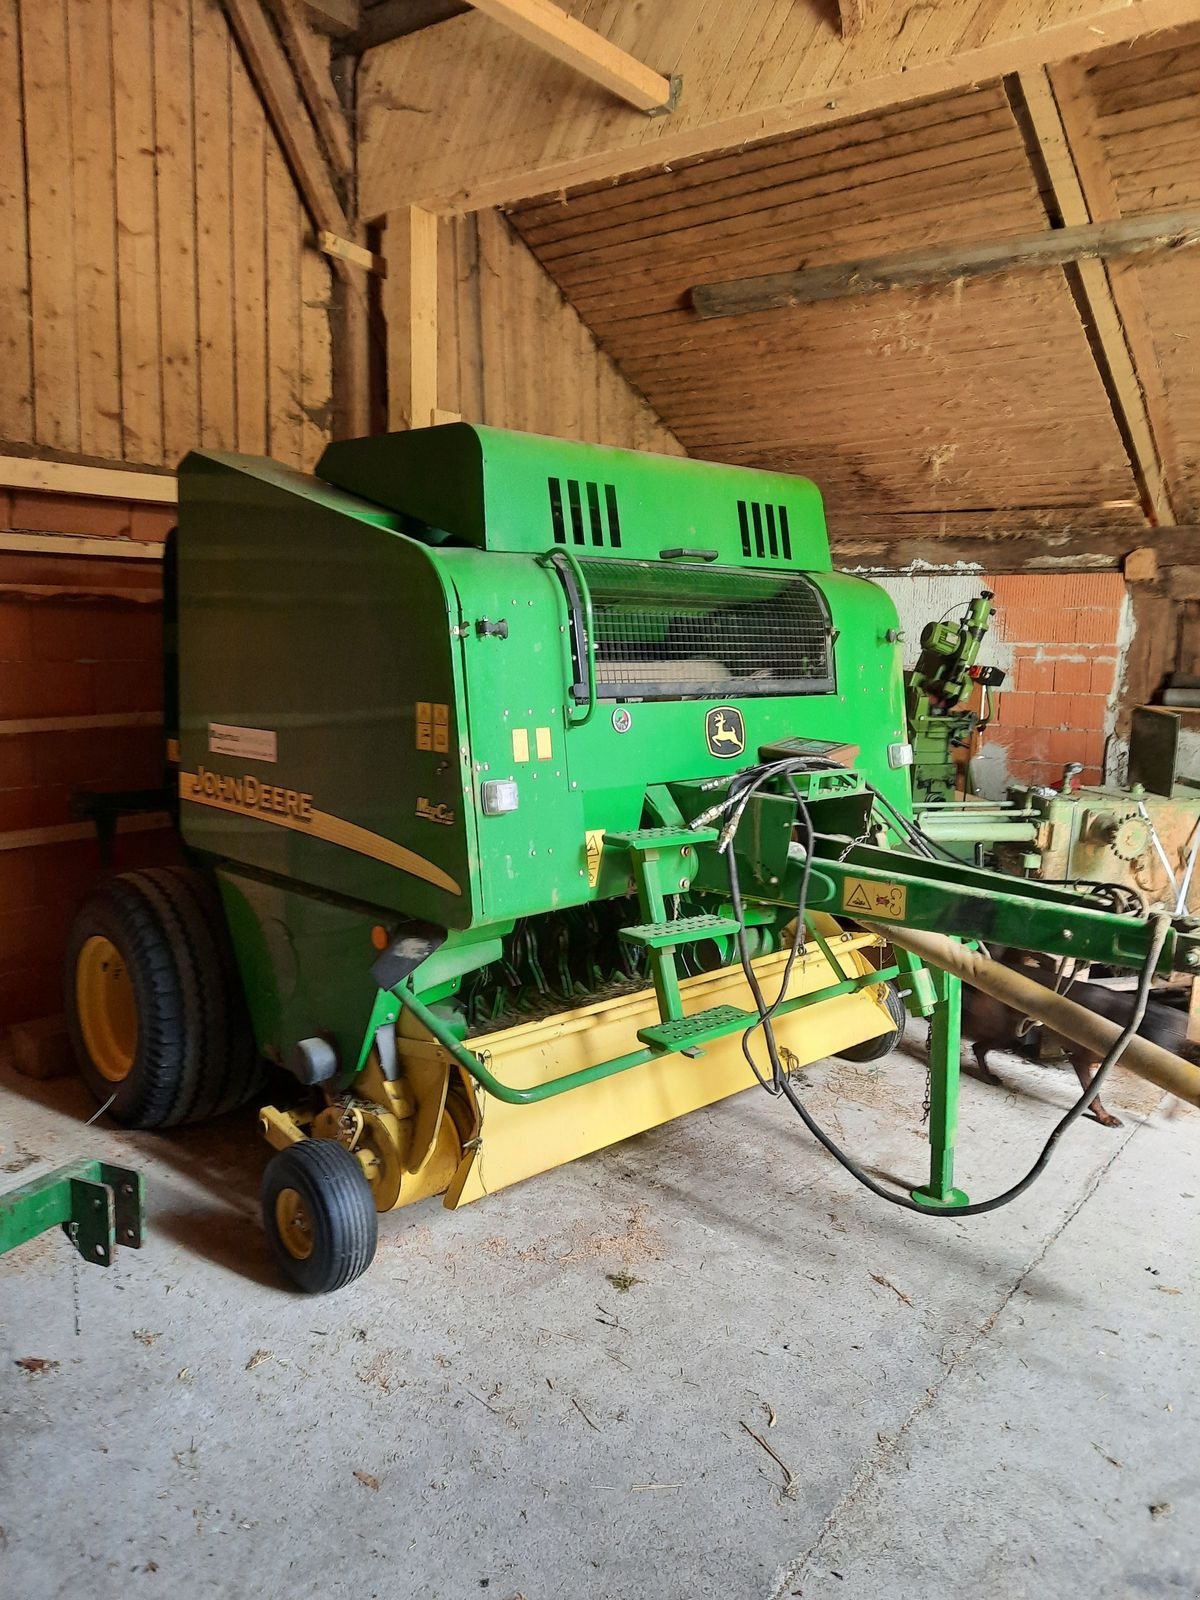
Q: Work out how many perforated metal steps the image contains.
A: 3